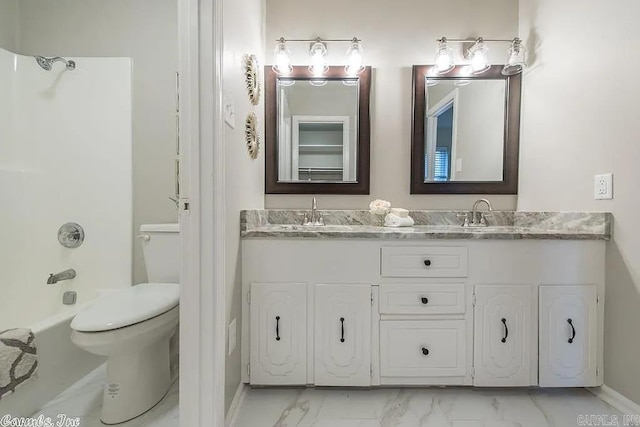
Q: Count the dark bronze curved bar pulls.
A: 4